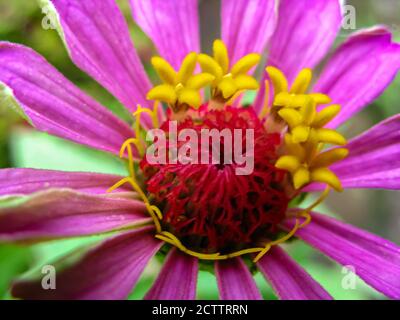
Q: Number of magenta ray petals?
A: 14